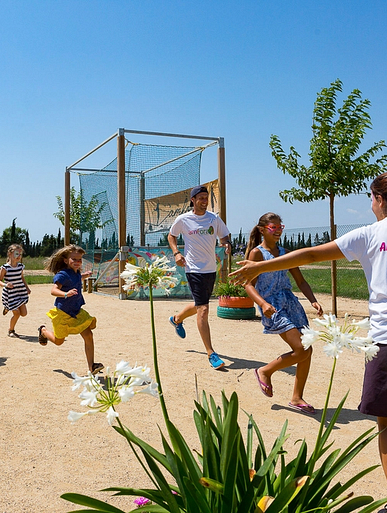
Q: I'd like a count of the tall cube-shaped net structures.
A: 1